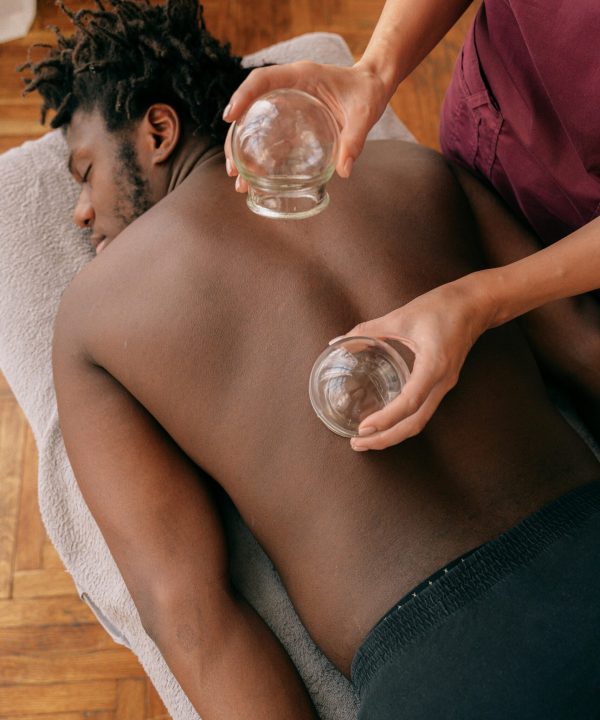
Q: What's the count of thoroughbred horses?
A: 0